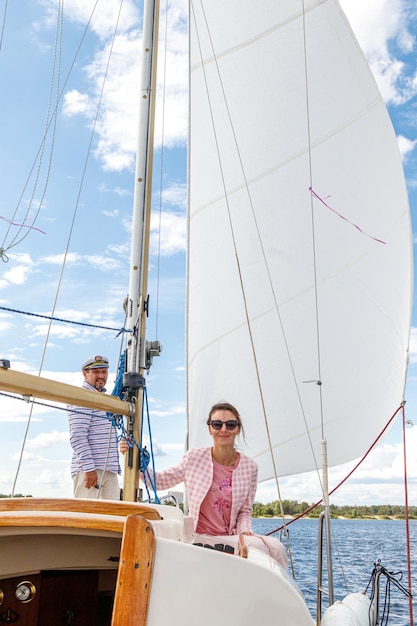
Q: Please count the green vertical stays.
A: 0